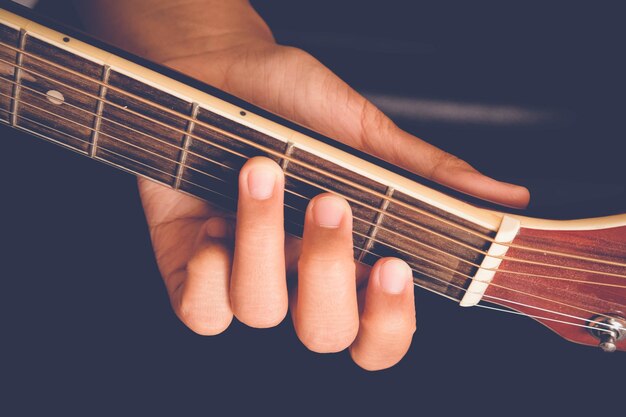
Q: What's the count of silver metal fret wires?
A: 5